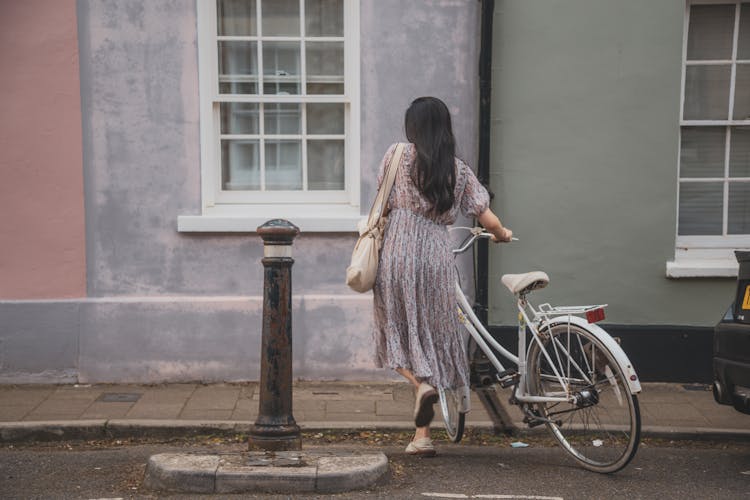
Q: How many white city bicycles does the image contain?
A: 1